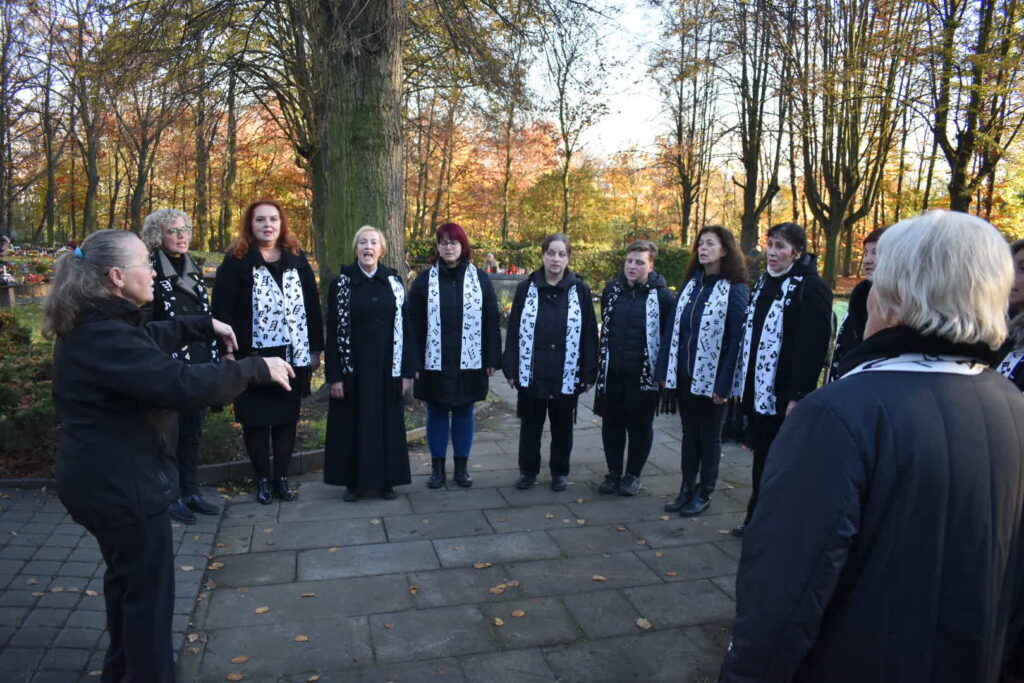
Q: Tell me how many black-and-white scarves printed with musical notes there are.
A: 11